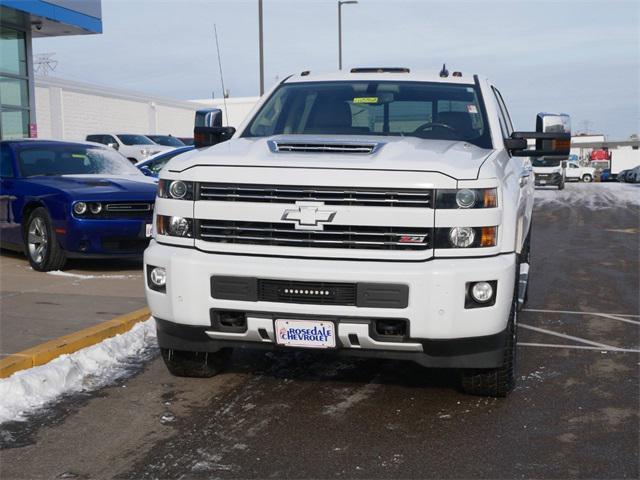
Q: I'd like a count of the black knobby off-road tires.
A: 2